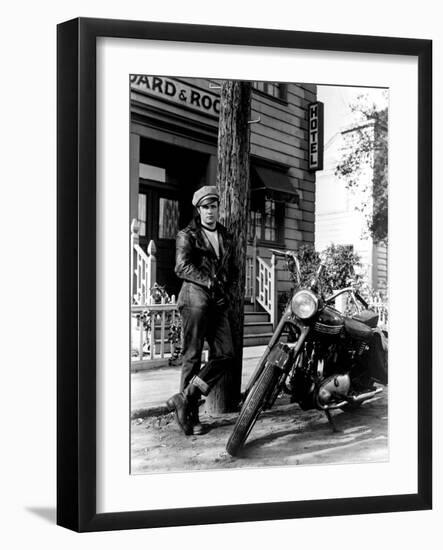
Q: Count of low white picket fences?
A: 2